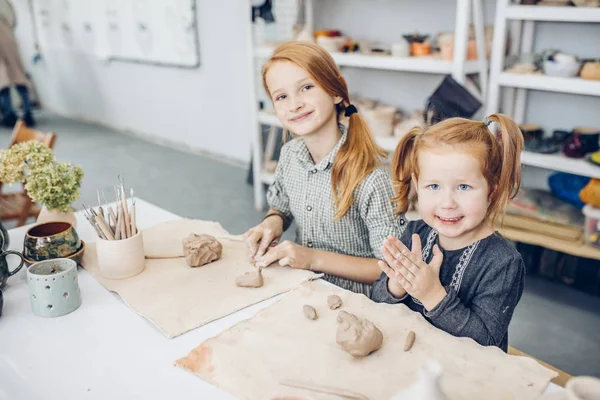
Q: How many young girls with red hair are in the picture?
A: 2